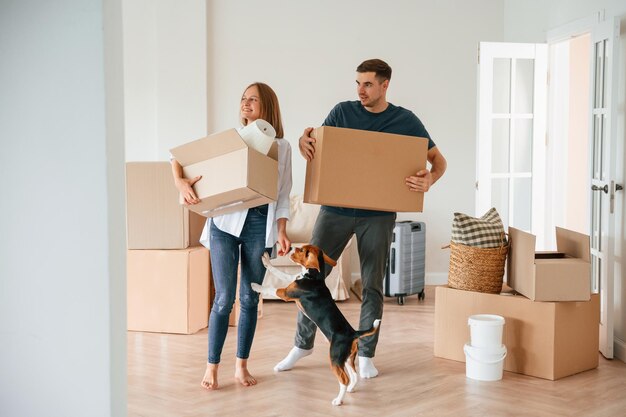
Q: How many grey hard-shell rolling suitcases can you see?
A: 1